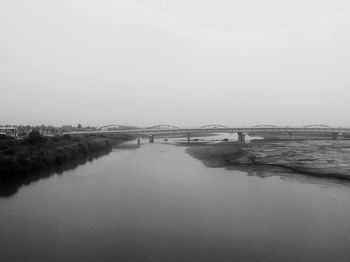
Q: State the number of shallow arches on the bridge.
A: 5